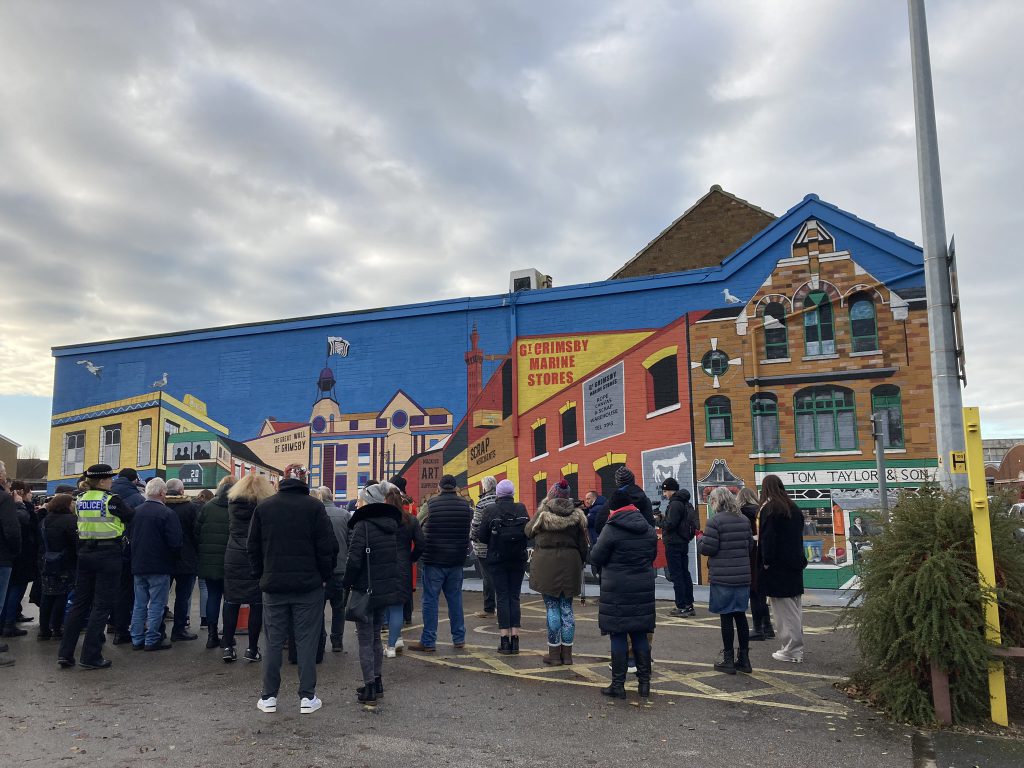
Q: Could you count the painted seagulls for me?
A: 3